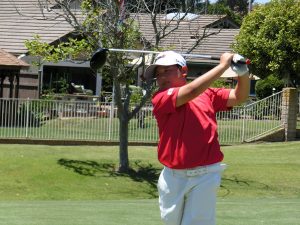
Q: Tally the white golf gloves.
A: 1